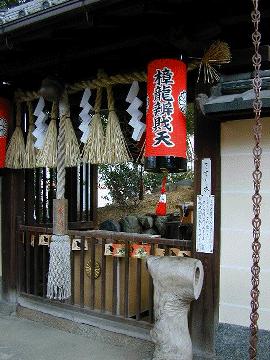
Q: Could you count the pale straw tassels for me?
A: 6